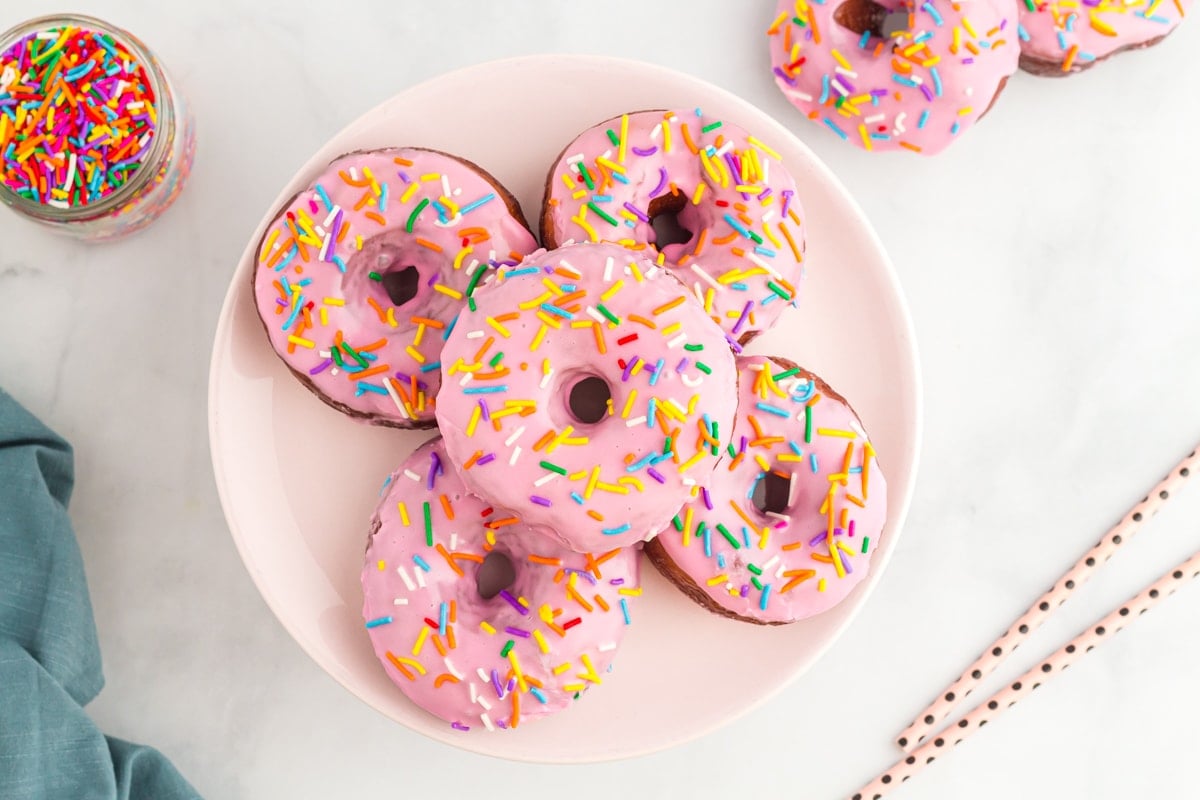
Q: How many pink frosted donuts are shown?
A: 7